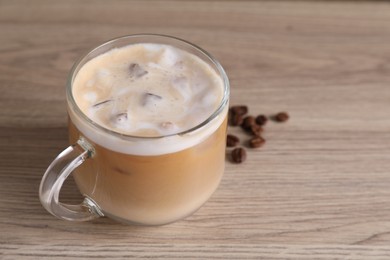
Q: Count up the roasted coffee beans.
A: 9